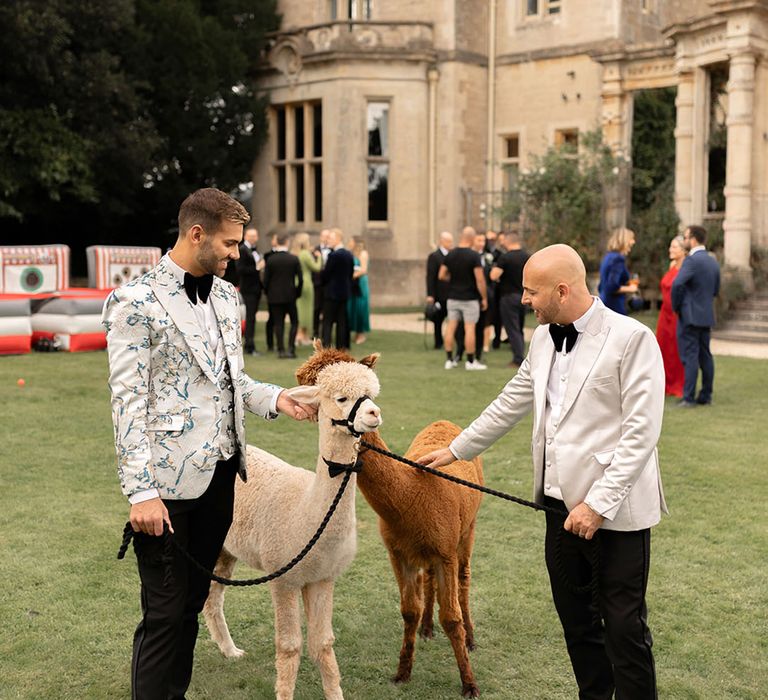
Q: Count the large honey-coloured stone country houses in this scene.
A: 1